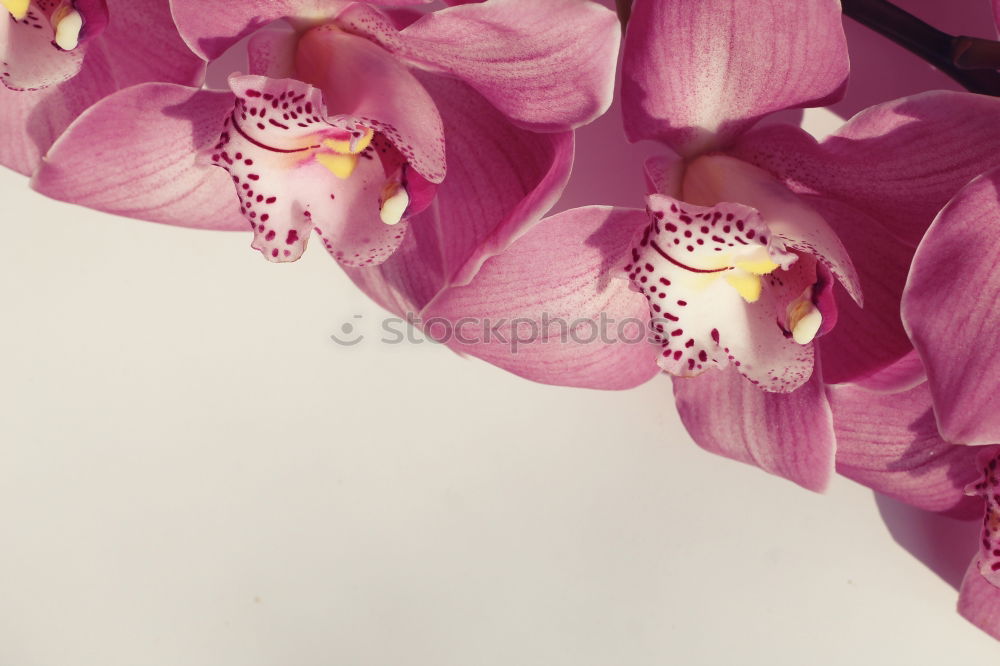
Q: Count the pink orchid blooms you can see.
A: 4